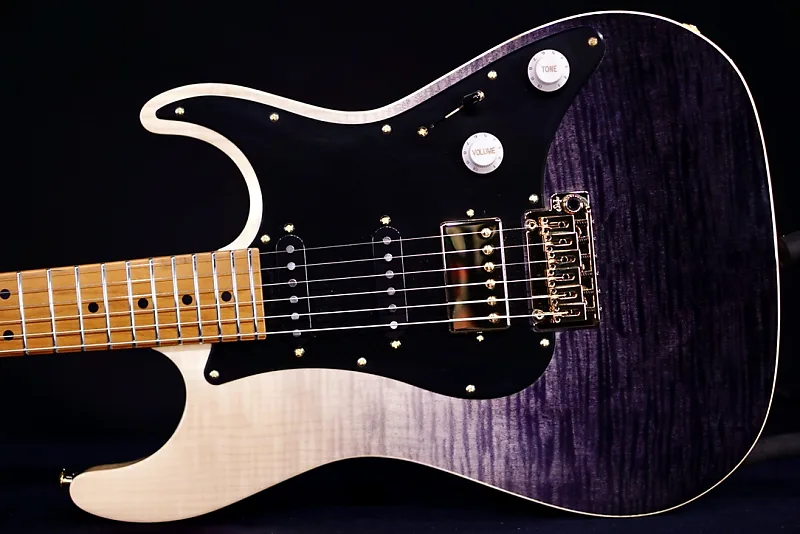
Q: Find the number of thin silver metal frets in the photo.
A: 11